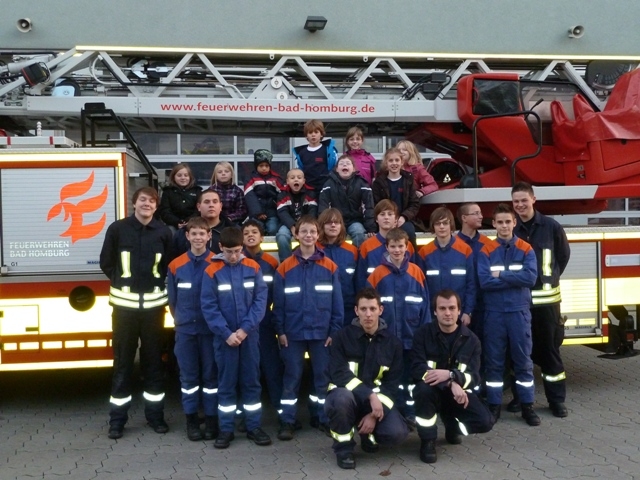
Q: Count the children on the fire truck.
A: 9